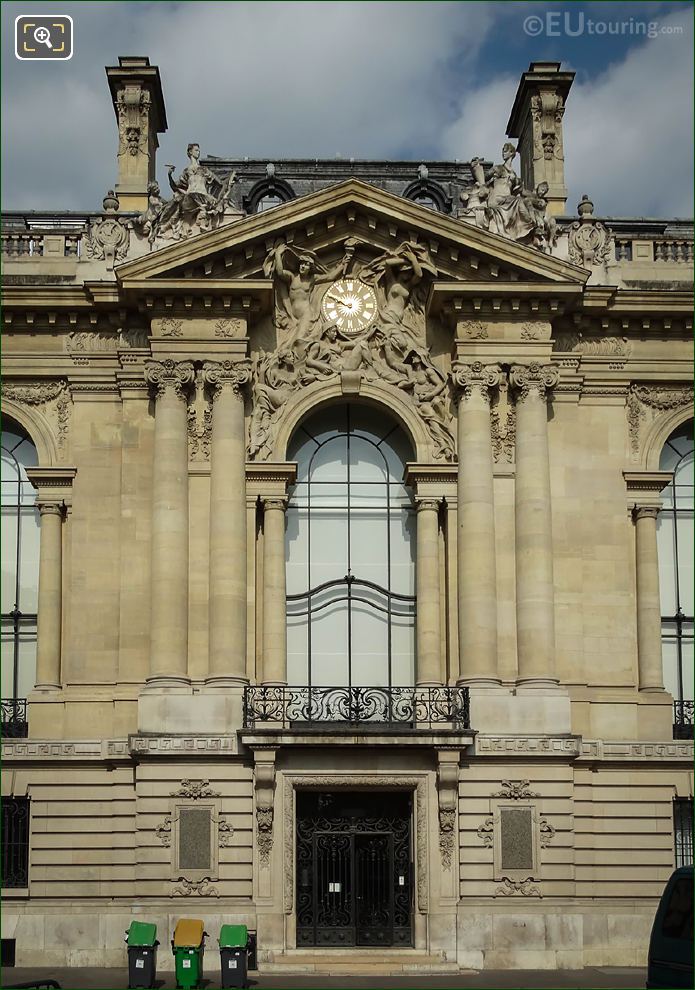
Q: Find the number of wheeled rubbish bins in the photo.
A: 3